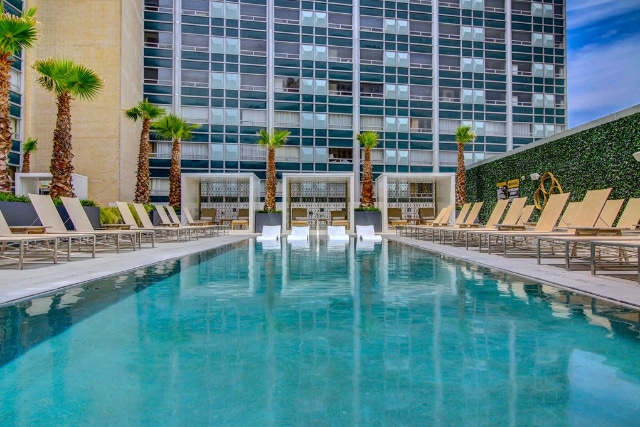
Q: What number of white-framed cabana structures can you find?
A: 3